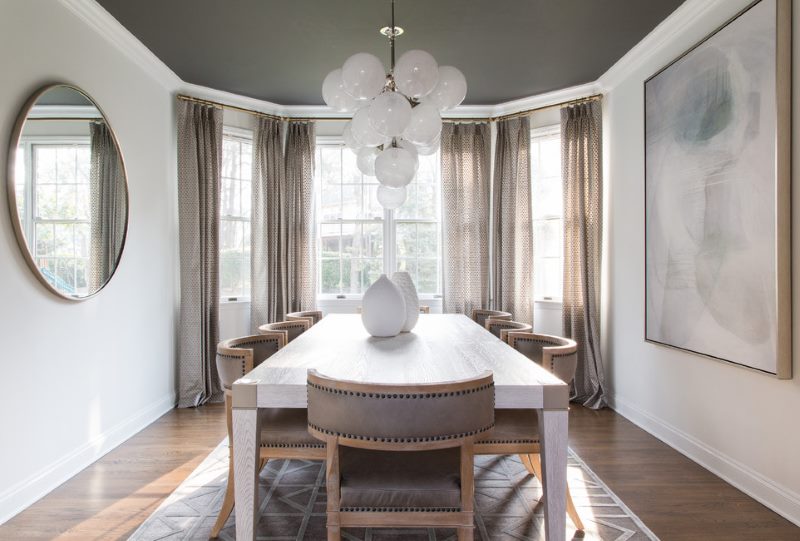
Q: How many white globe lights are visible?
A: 13